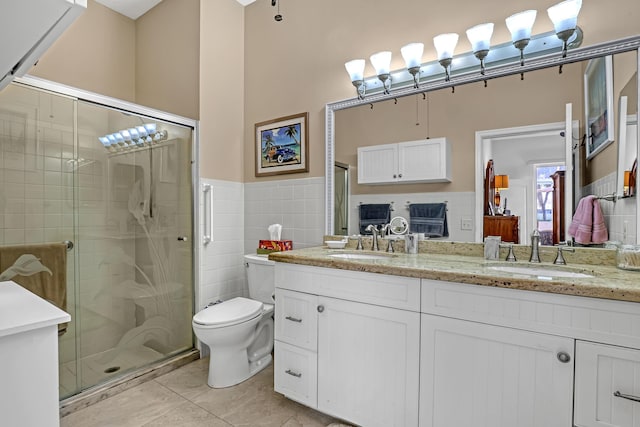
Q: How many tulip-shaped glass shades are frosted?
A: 7